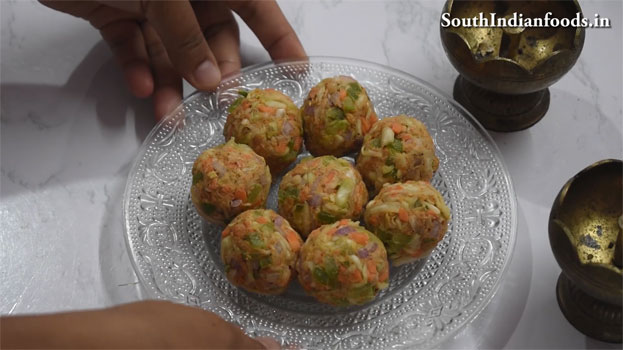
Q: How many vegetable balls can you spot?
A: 8